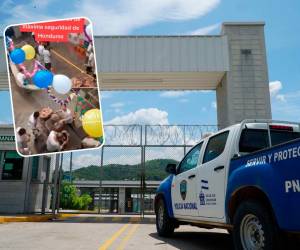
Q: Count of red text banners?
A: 1